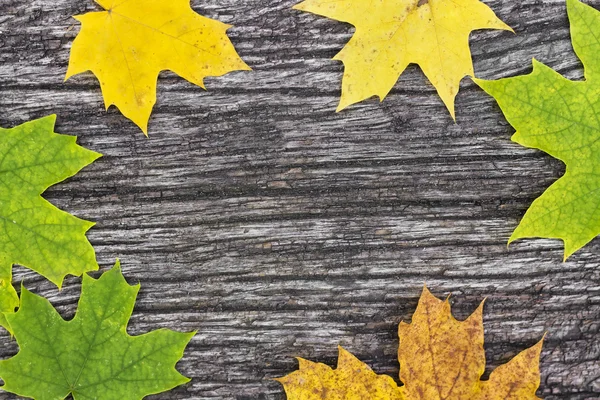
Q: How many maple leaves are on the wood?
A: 6